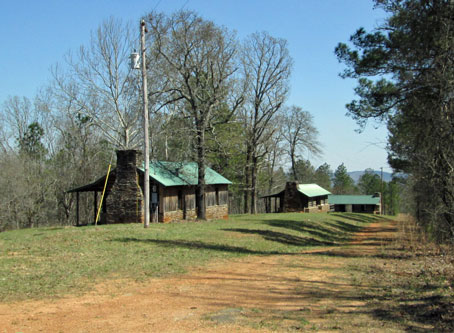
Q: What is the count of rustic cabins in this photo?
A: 3